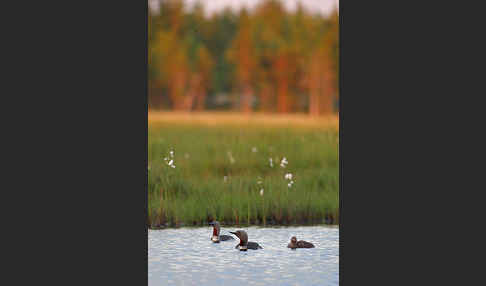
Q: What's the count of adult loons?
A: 2